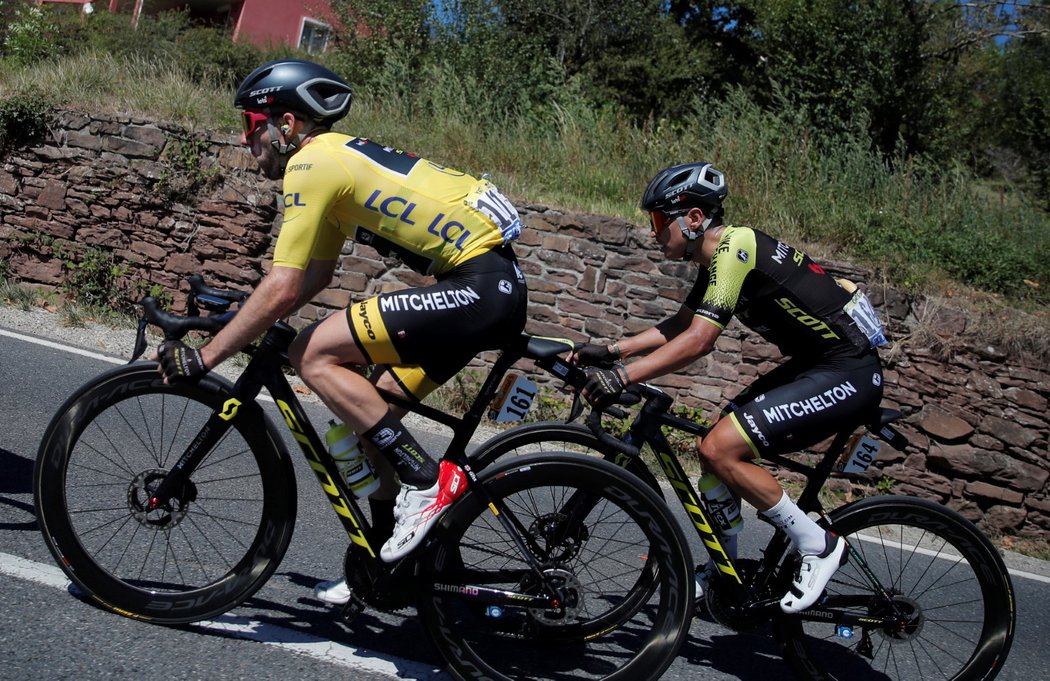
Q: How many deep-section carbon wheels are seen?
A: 4